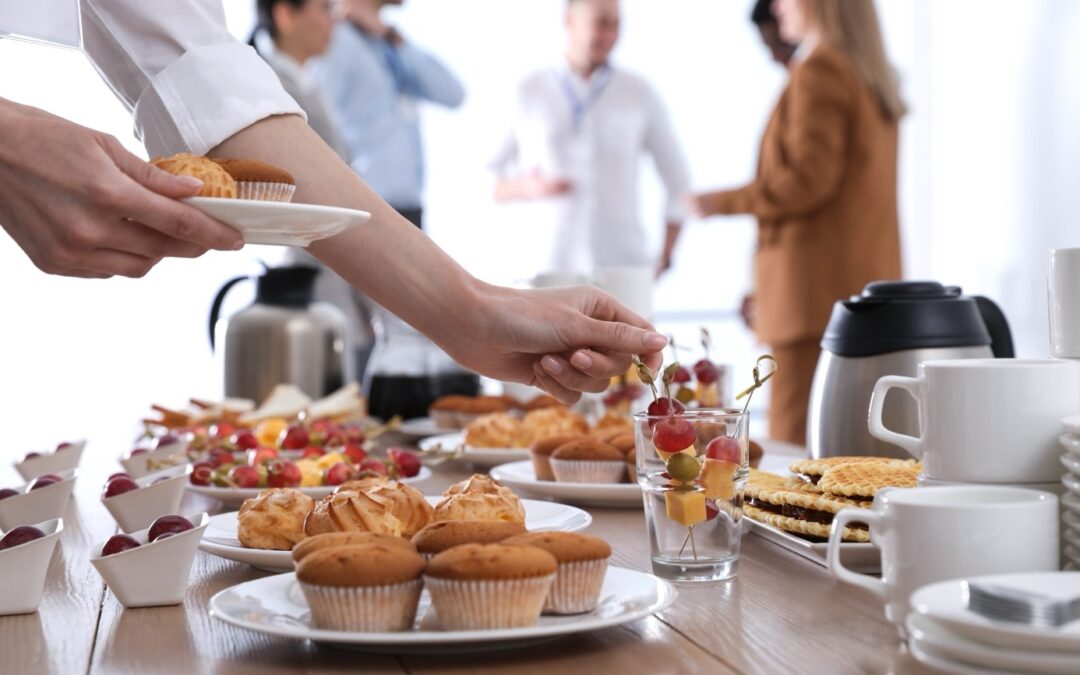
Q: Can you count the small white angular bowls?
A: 6